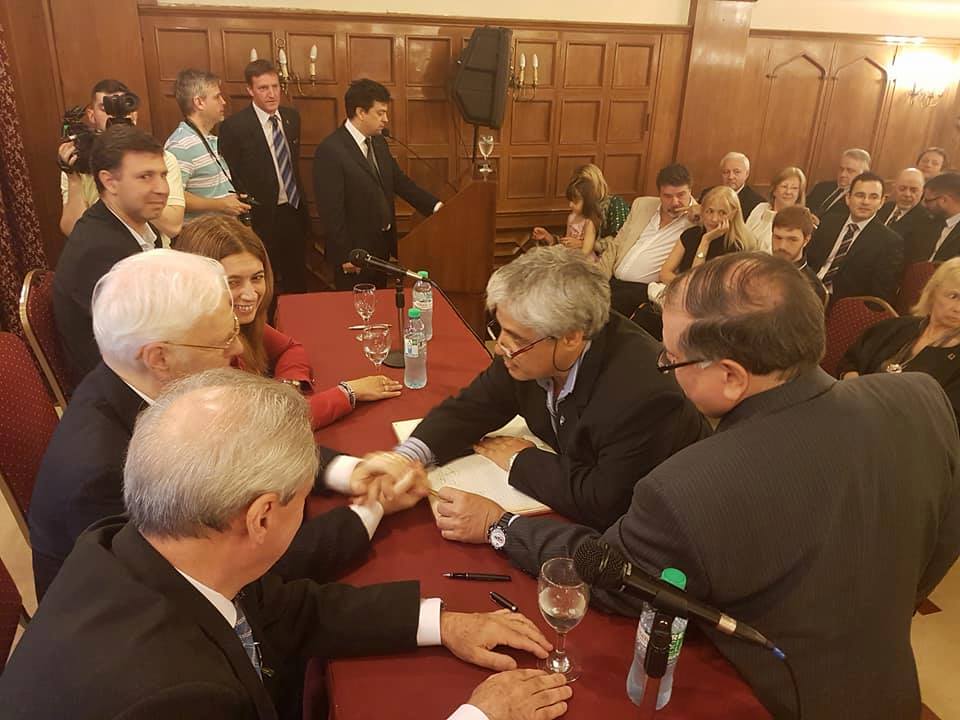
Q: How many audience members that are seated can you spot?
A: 13